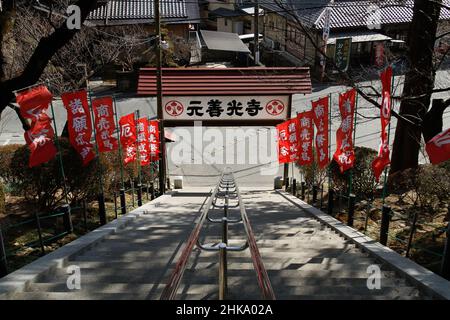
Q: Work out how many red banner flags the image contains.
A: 13